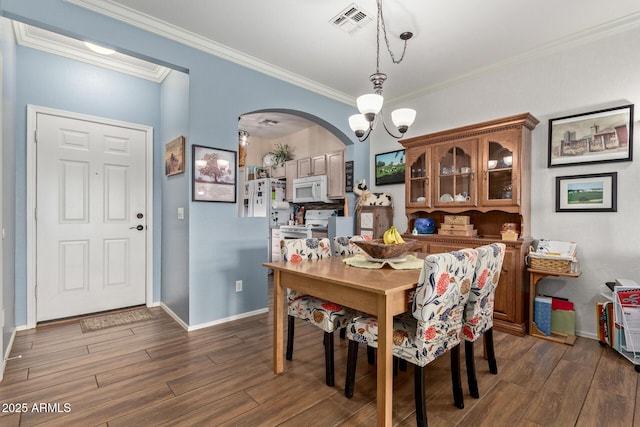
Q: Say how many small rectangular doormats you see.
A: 1